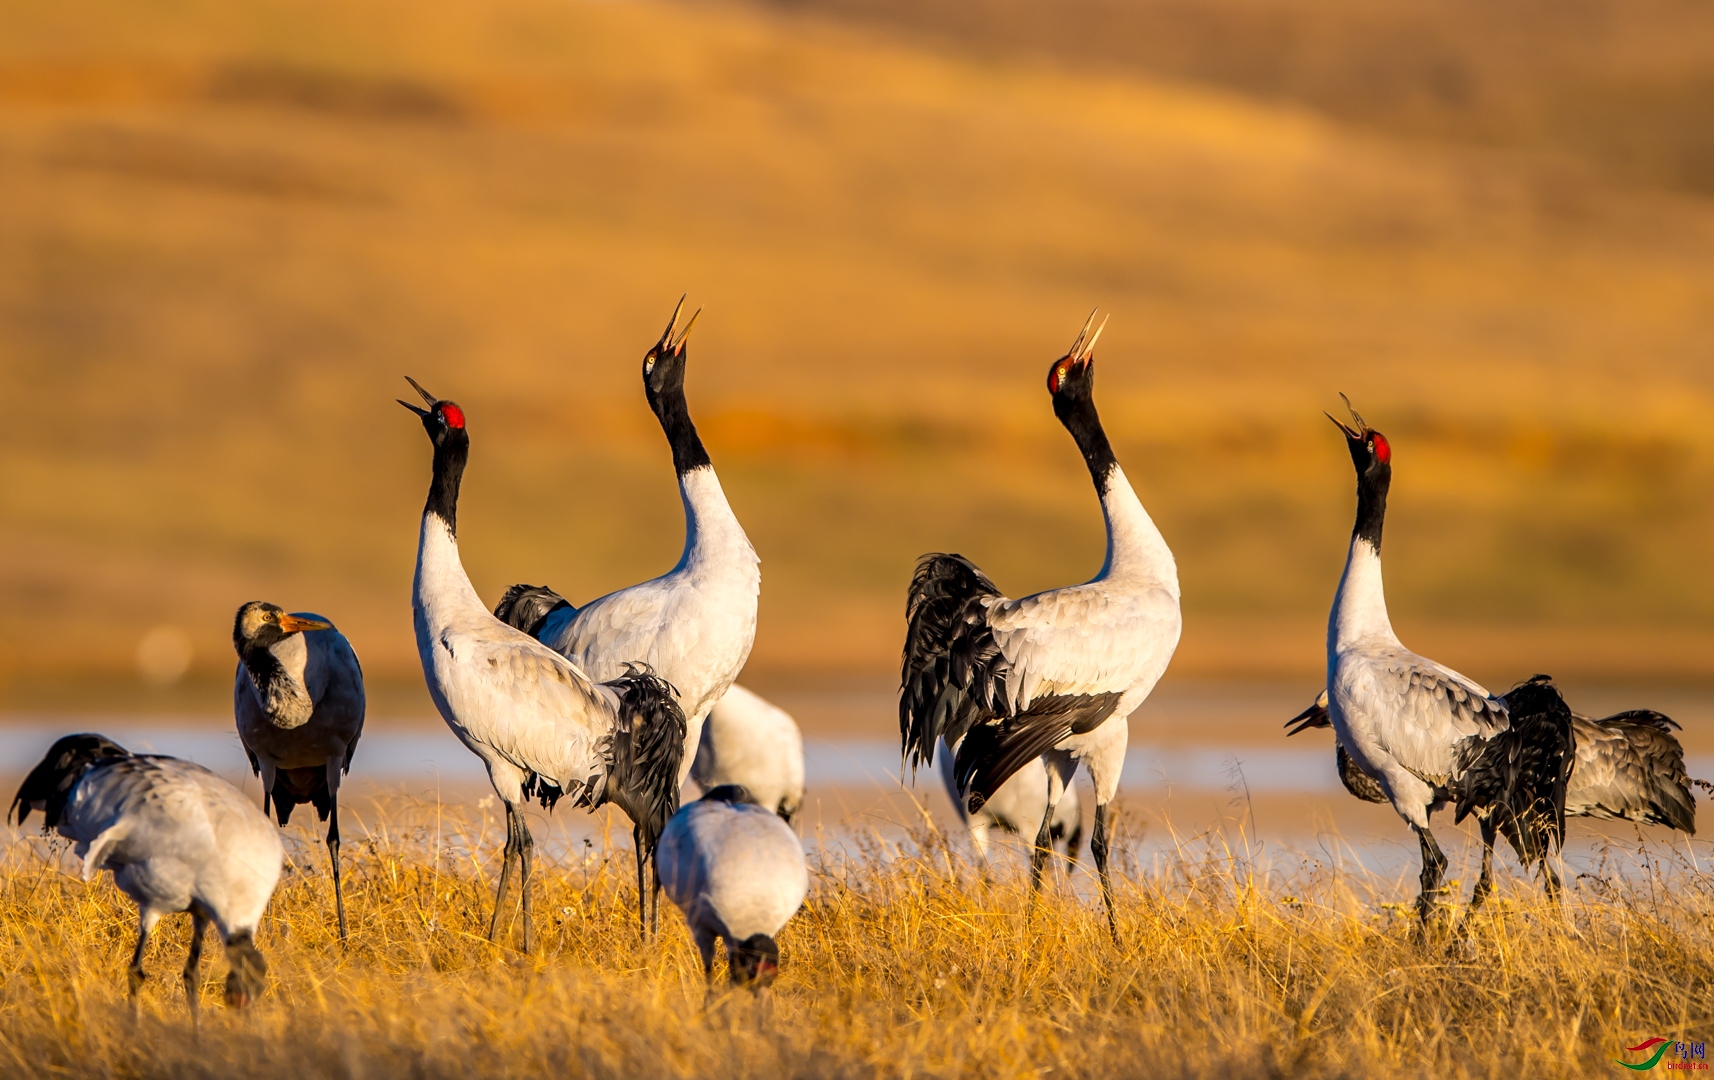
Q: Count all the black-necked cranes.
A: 10